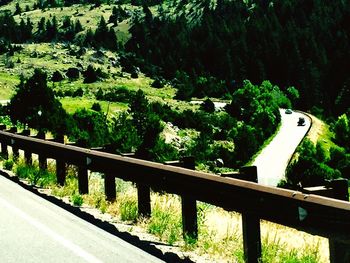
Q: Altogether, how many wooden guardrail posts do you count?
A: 11